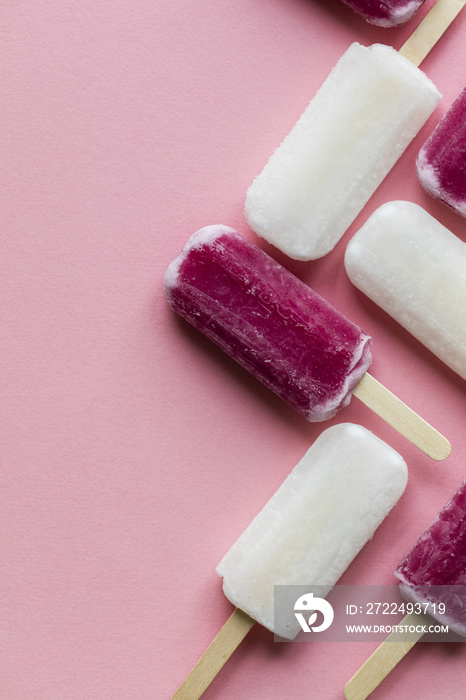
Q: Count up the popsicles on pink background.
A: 7